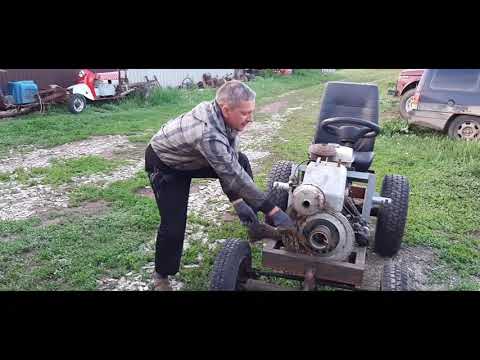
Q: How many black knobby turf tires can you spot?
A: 4